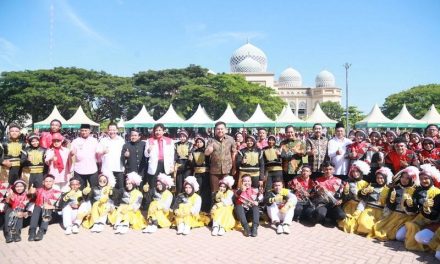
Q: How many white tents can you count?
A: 12